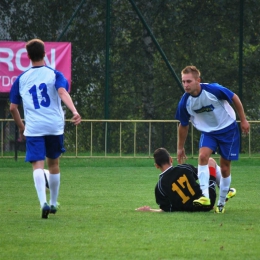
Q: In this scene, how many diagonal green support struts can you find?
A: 2